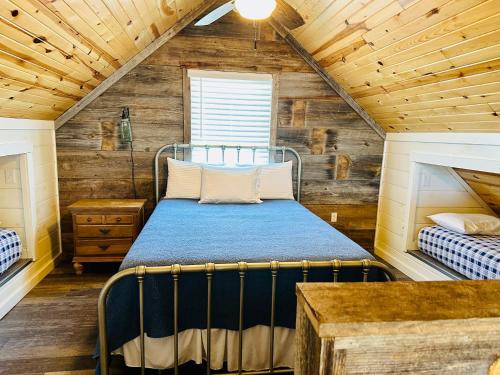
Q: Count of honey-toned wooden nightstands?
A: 1